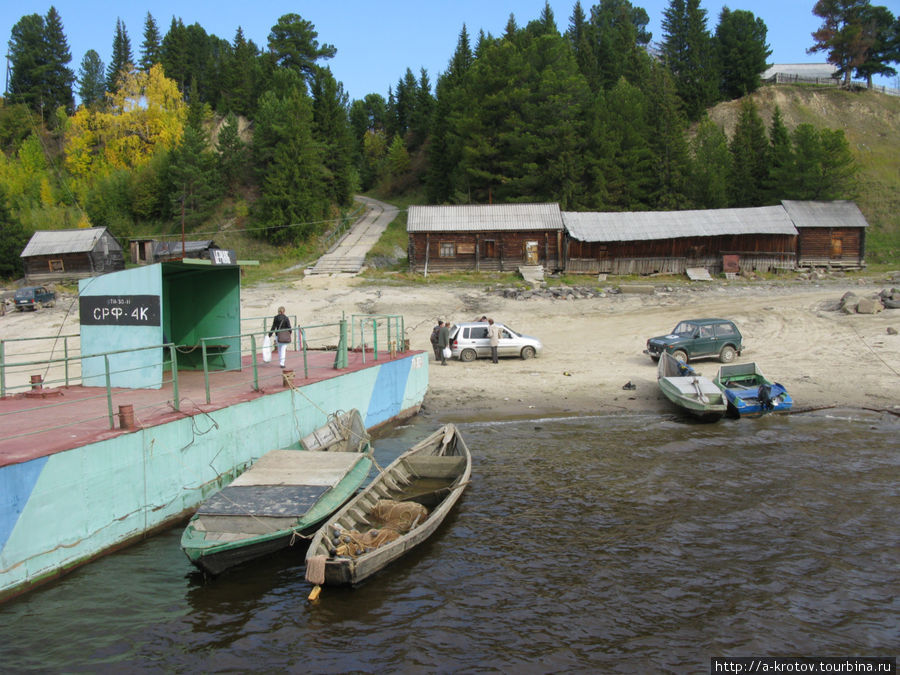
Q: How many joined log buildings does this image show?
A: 3